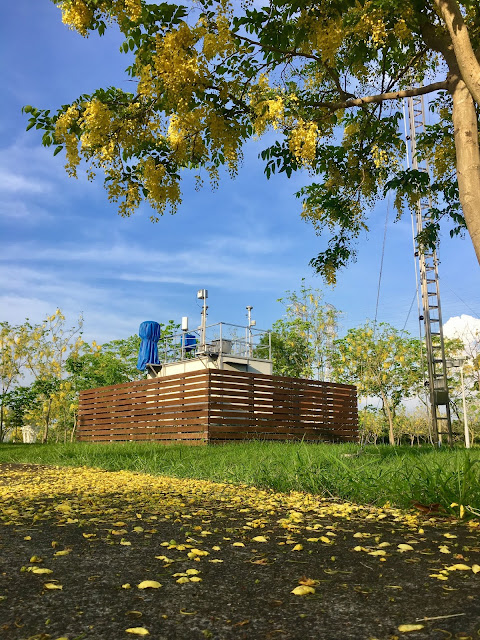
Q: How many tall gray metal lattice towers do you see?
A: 1